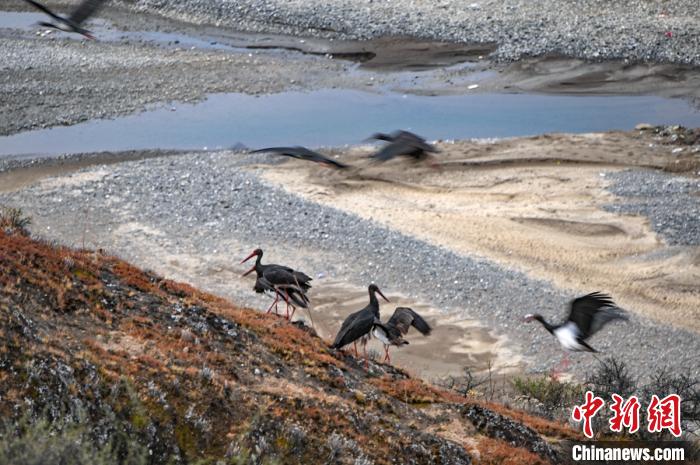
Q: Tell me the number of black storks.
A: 8